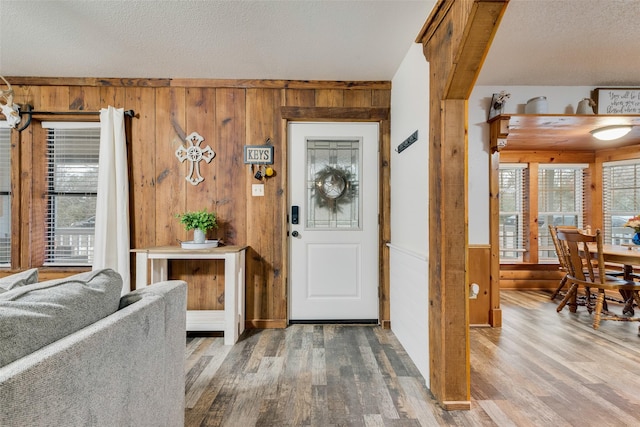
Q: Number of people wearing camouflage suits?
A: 0